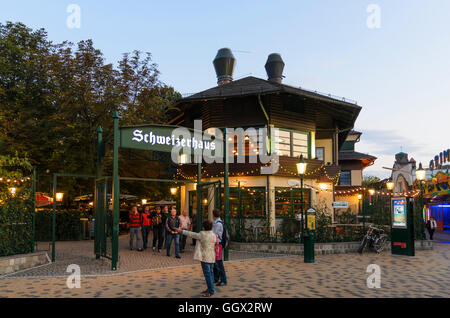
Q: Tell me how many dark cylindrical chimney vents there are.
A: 2